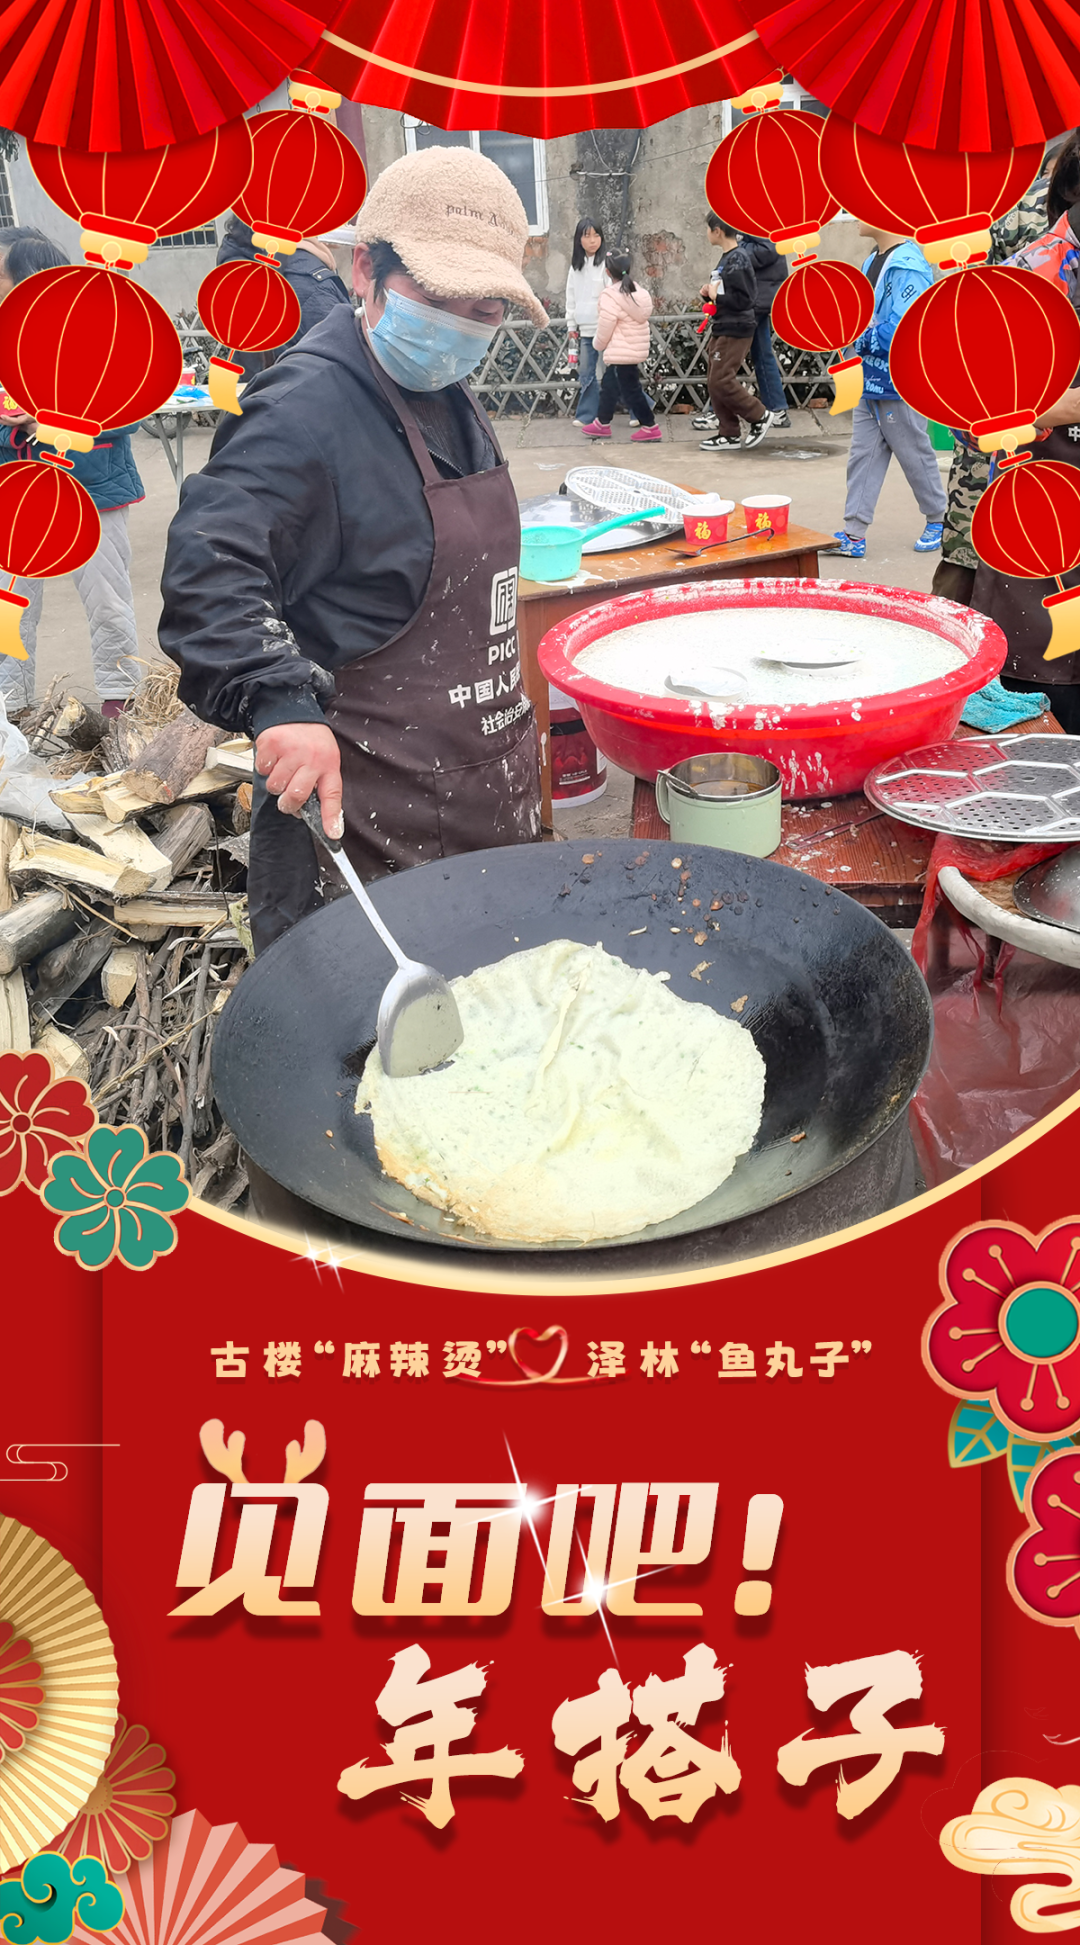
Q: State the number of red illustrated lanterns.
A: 10